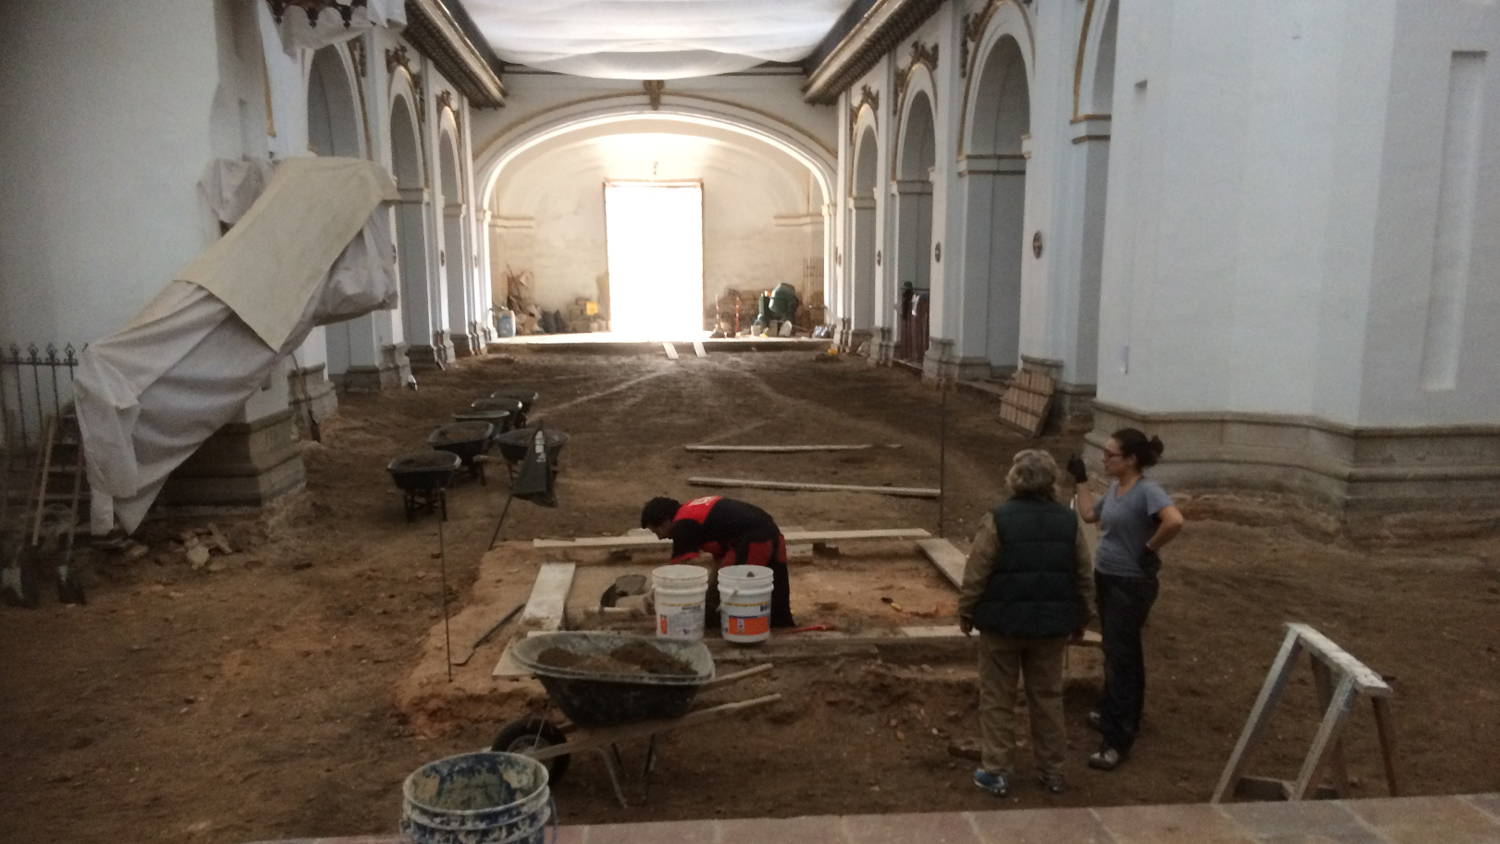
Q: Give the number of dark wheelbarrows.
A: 7